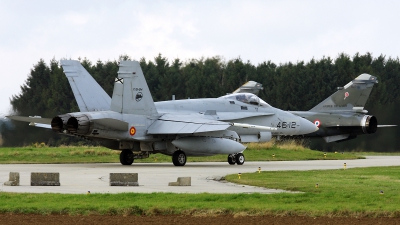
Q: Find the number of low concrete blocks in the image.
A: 4